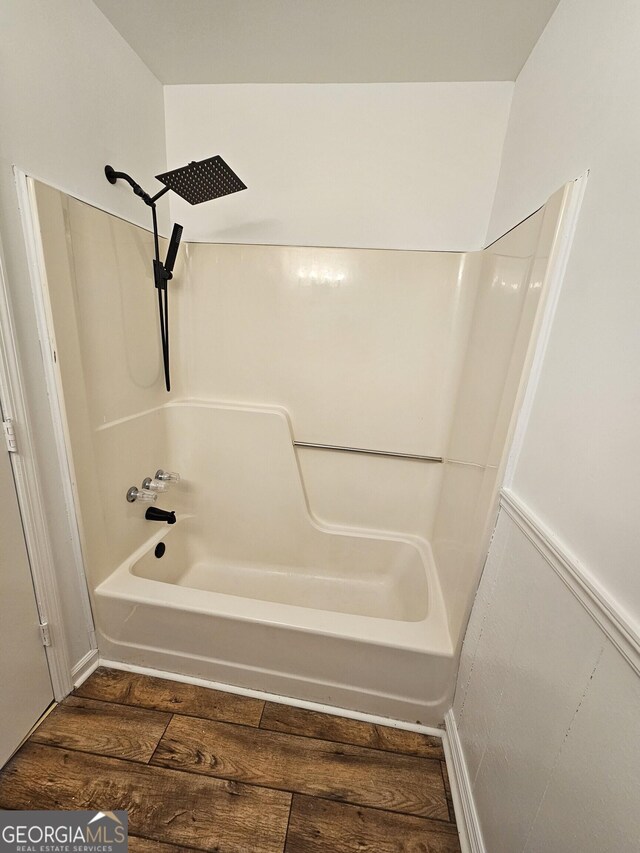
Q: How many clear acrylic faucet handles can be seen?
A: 3